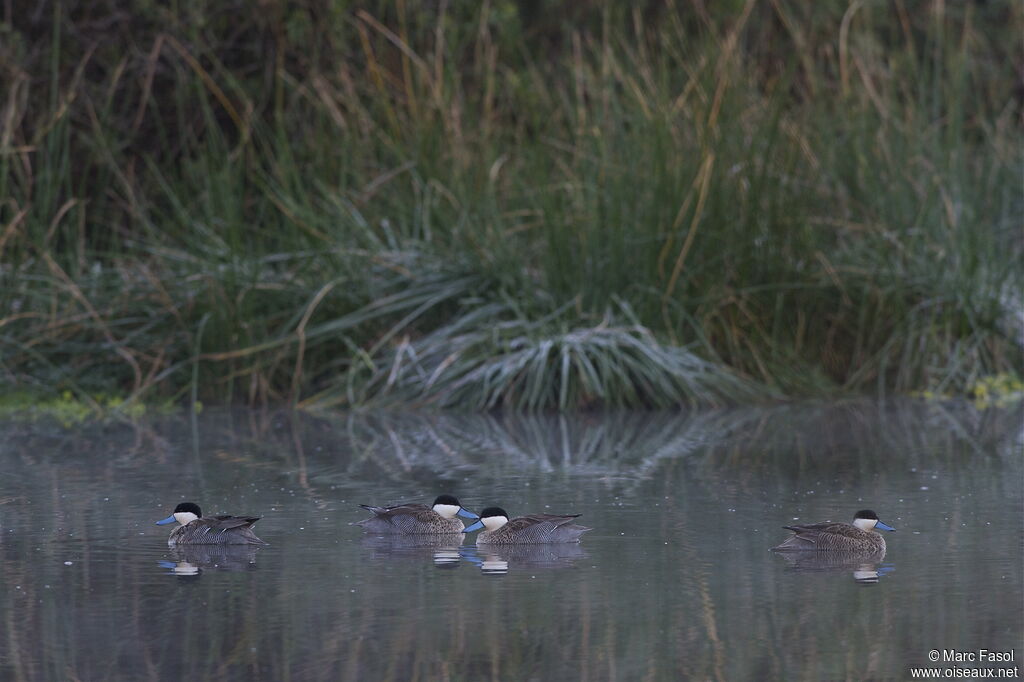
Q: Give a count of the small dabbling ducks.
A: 4